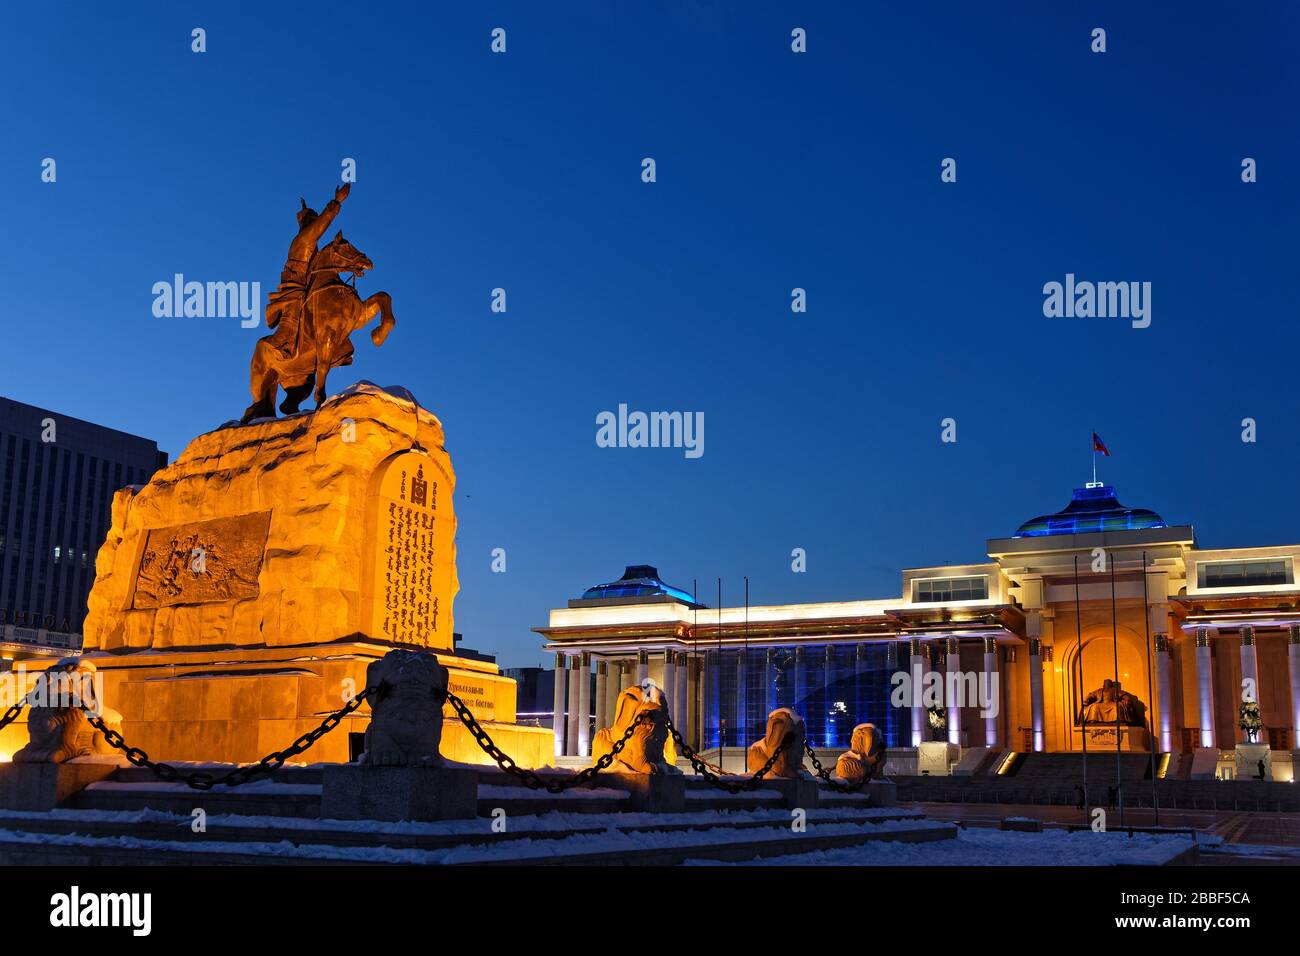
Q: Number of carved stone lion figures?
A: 5